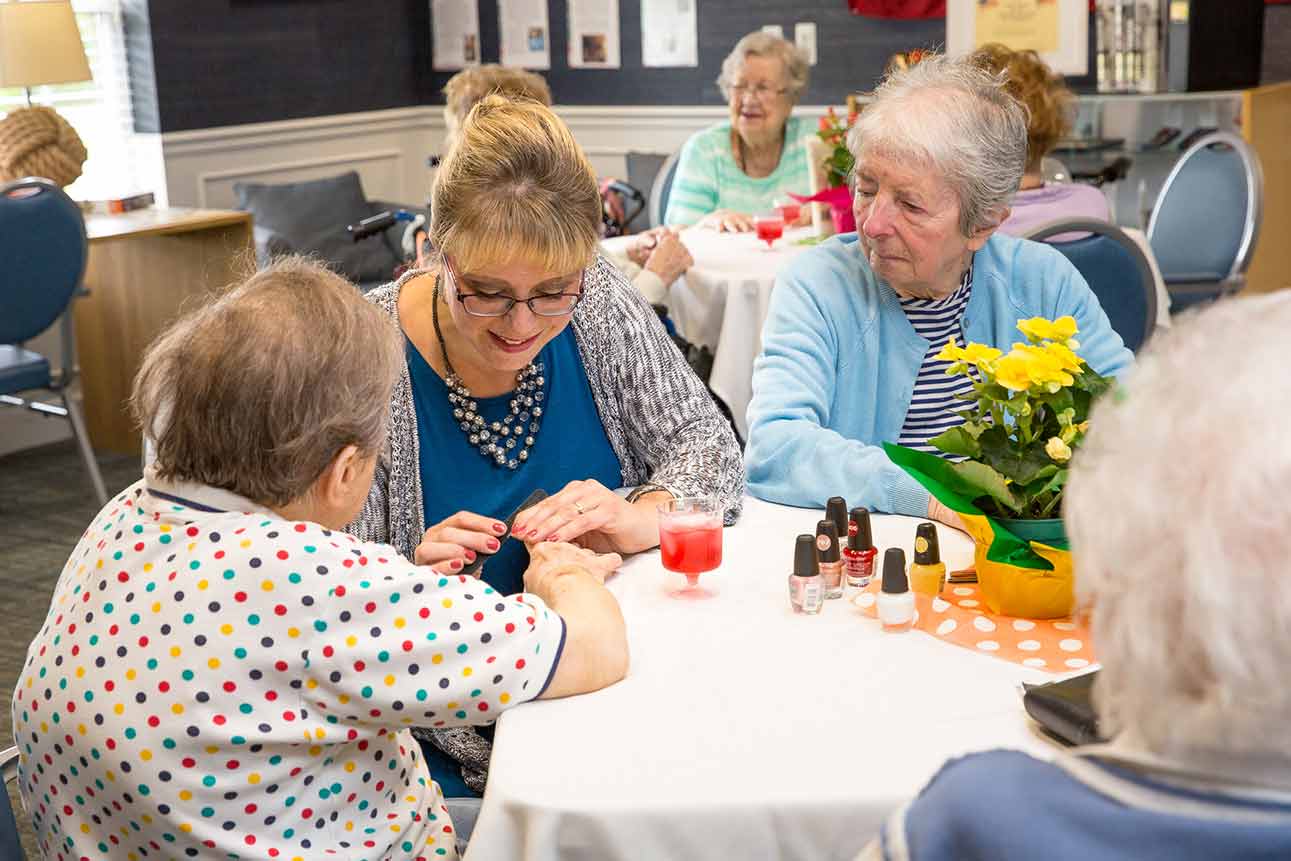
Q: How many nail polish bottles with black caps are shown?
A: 6